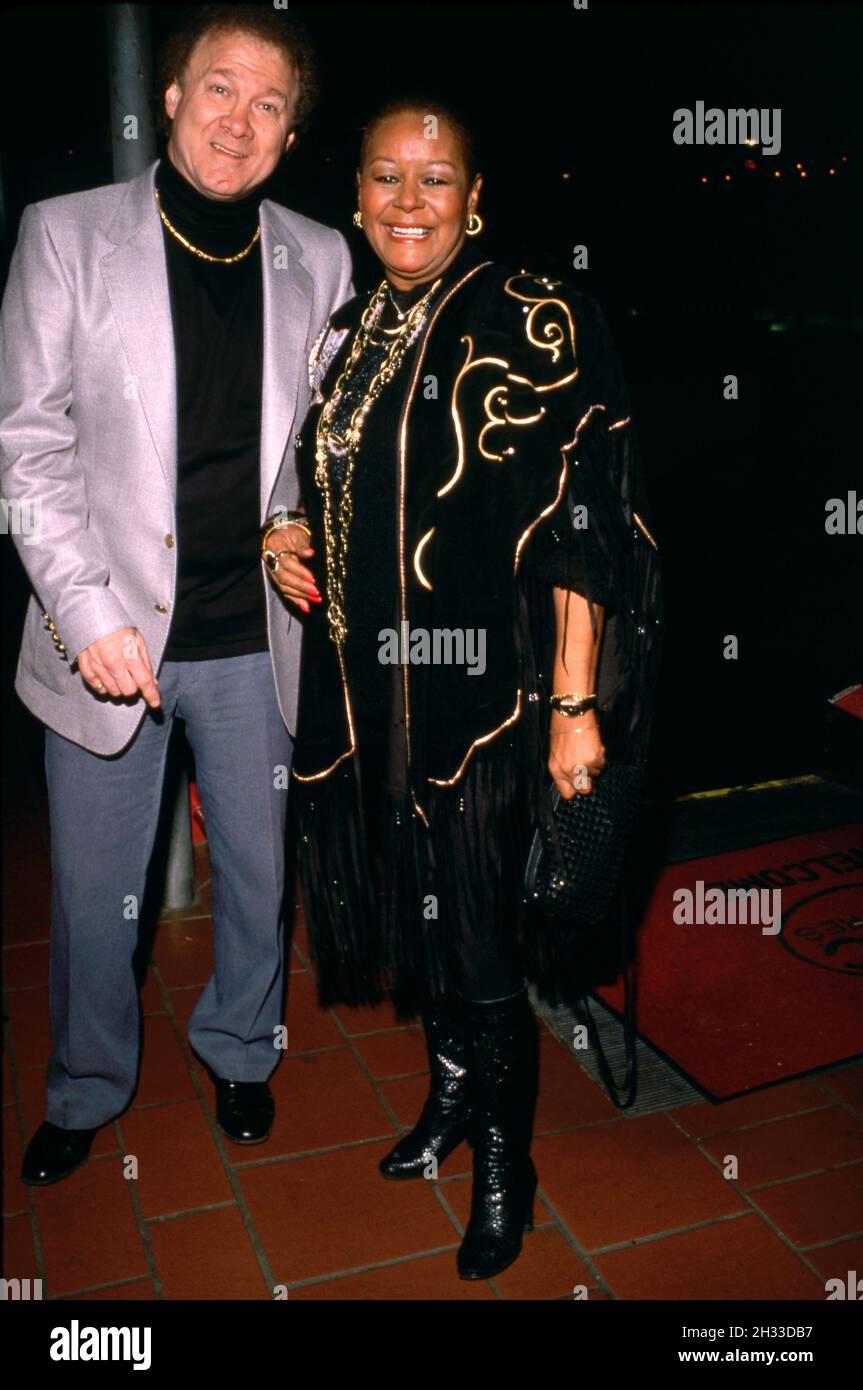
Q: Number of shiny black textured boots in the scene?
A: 2